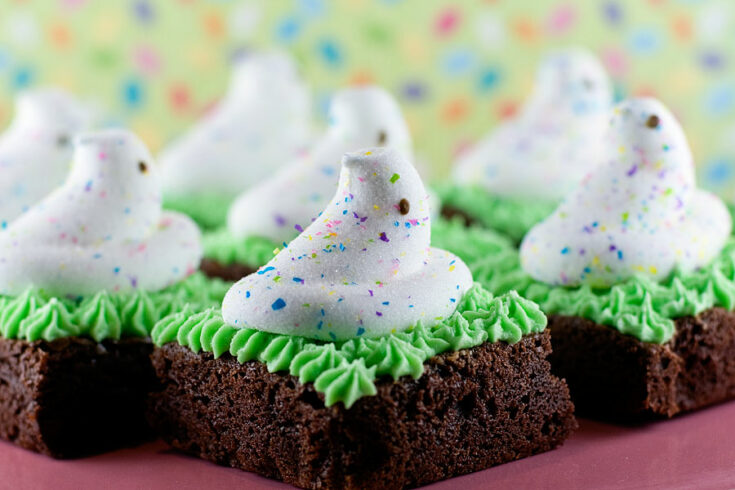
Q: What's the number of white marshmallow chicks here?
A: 7